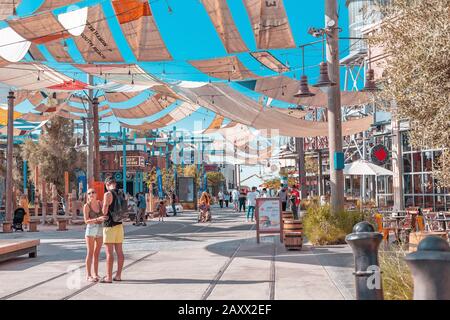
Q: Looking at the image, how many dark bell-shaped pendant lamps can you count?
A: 3